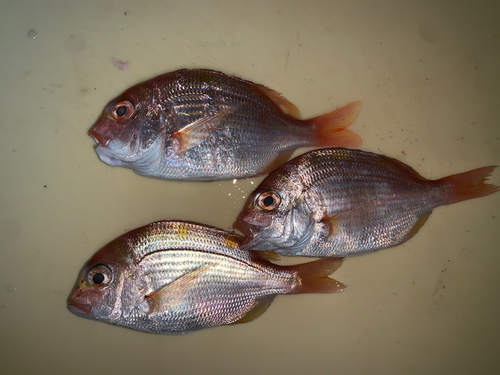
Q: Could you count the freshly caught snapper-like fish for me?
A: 3